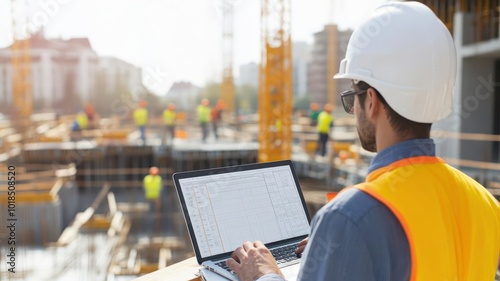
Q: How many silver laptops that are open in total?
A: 1